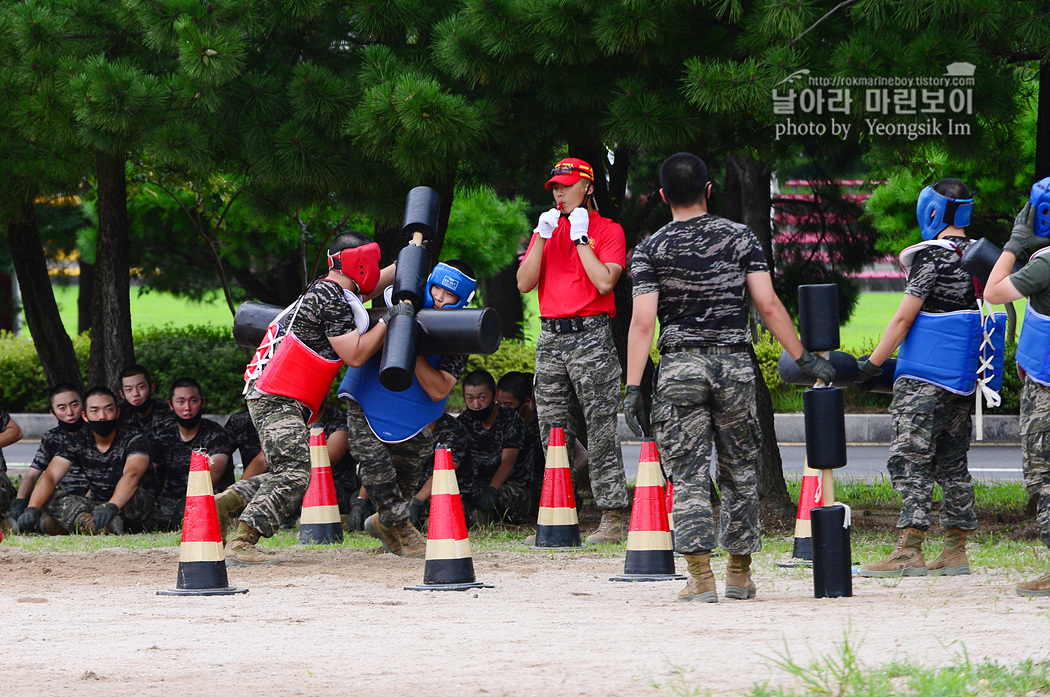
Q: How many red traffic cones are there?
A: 7